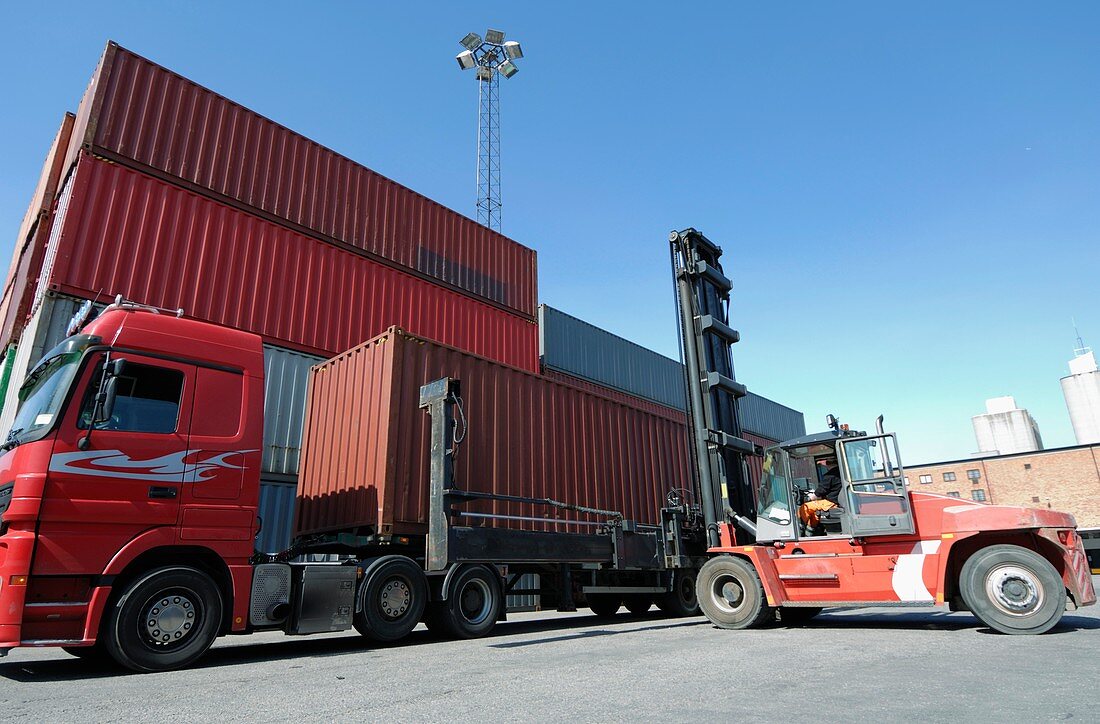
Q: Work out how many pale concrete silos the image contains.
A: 2